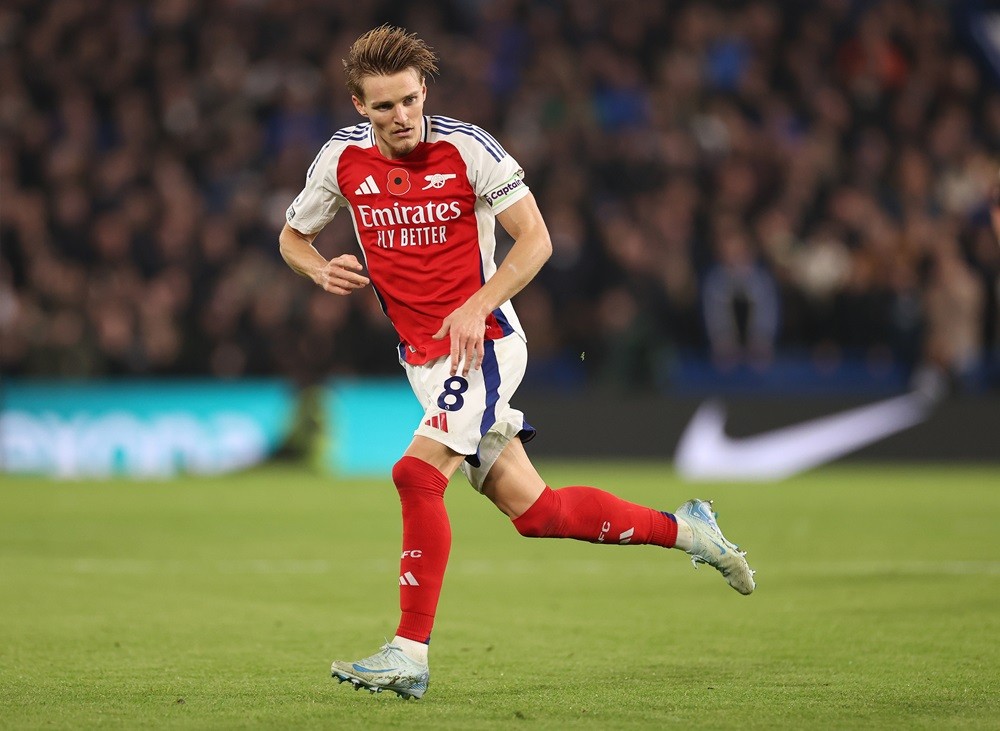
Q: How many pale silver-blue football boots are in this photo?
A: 2